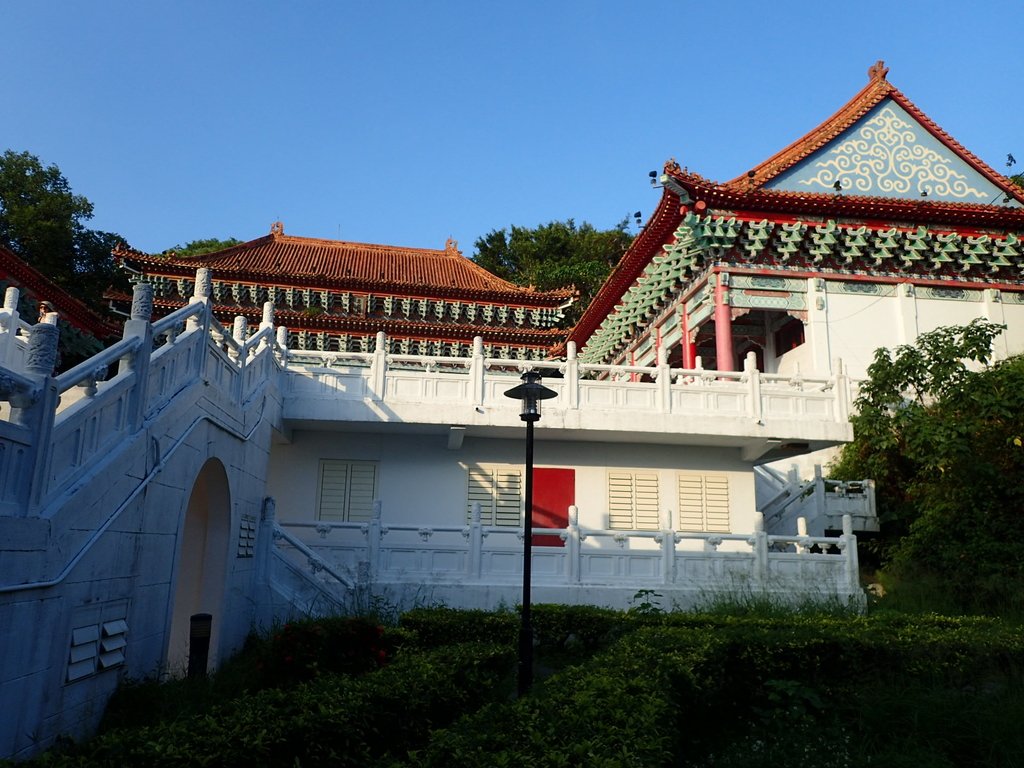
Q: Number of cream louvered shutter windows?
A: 4